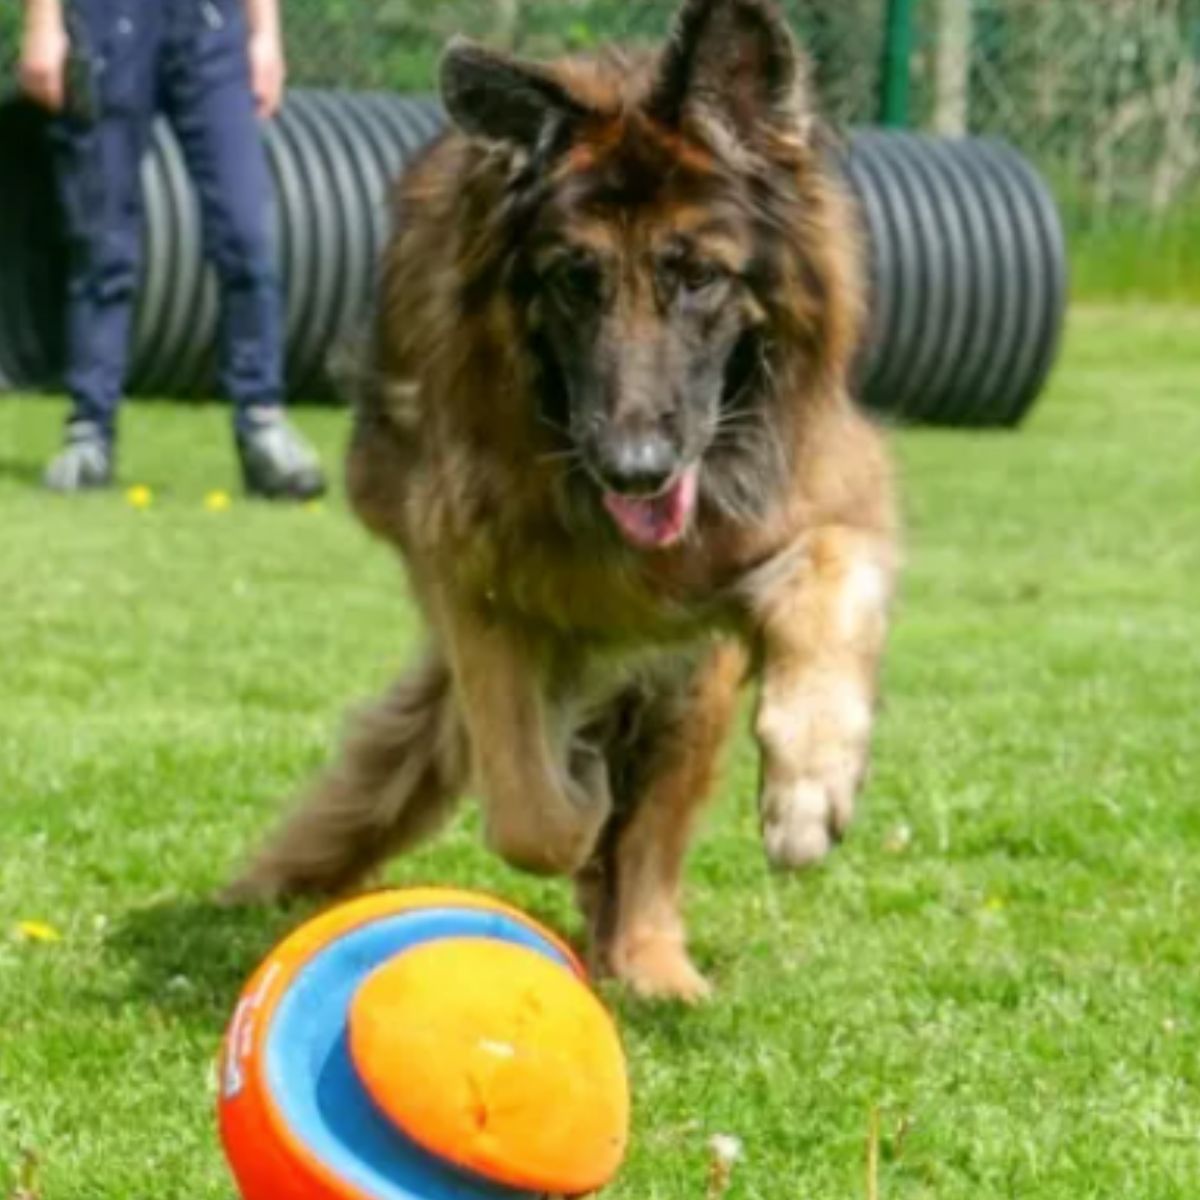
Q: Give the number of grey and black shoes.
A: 2